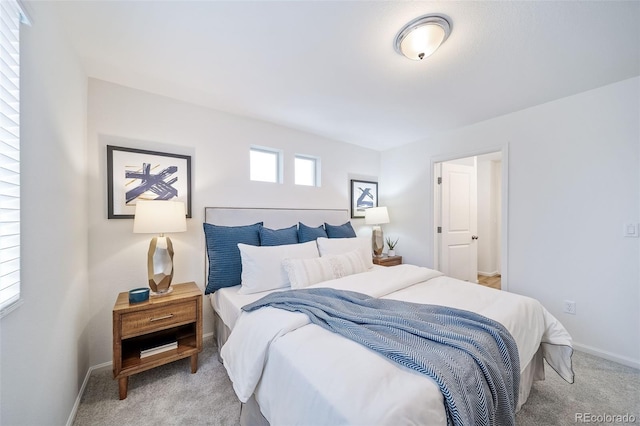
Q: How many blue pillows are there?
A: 4